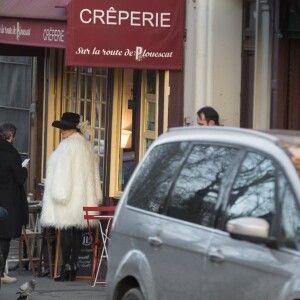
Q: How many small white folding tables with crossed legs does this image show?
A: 1